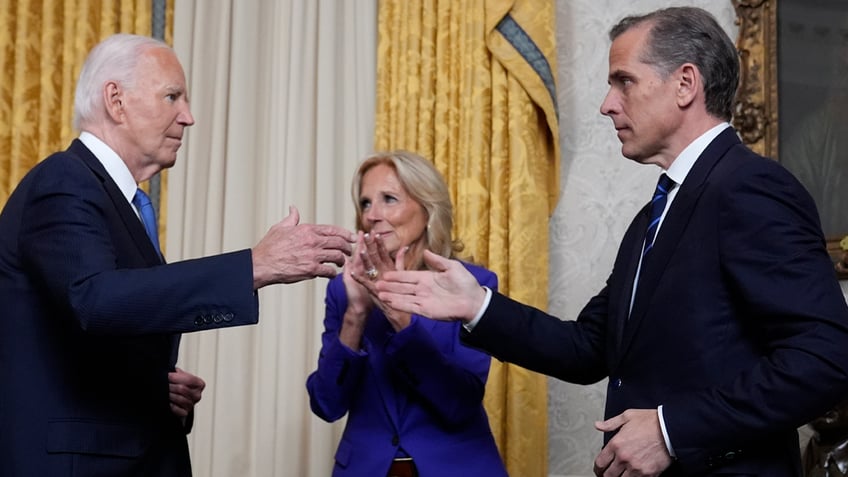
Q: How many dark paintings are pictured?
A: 1